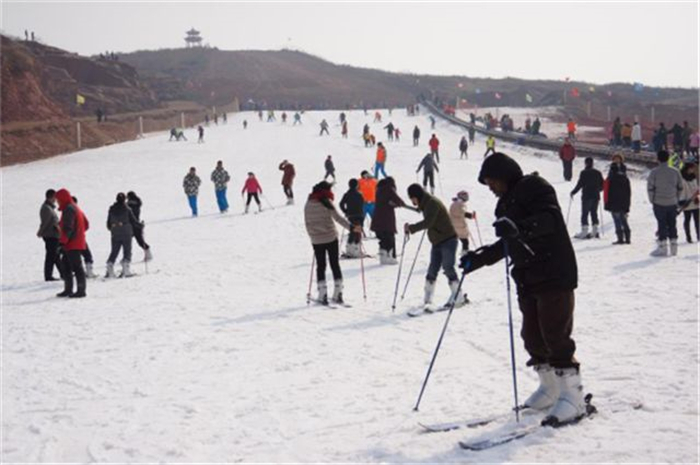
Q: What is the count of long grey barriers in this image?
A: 1